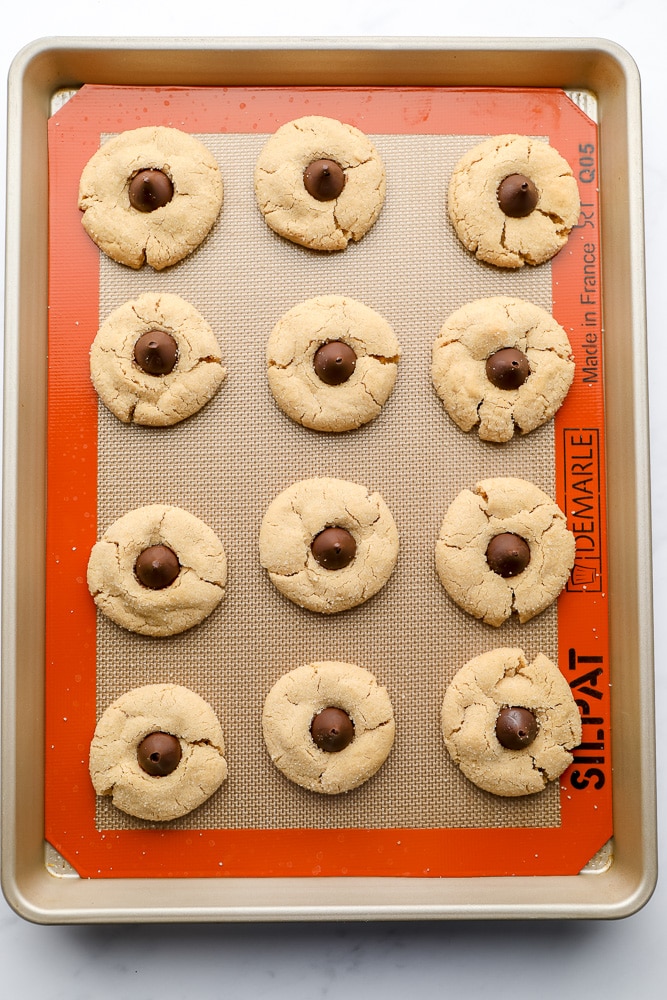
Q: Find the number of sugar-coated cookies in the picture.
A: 12